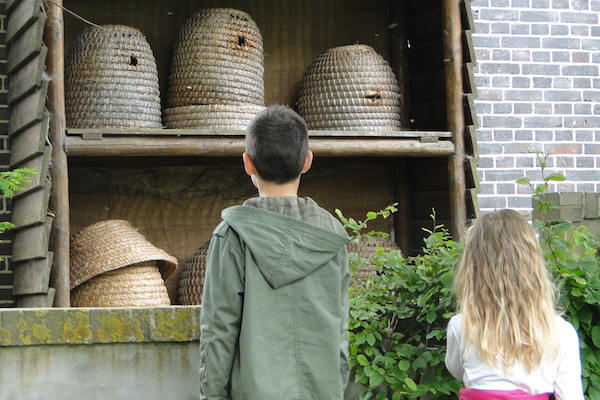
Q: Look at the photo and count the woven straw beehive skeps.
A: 7